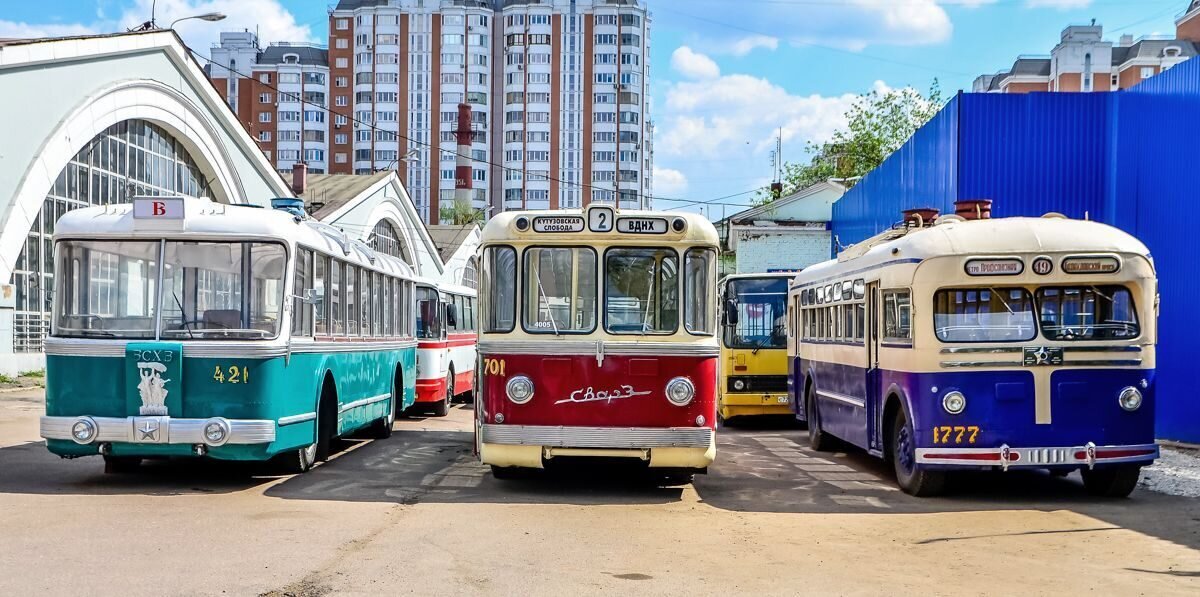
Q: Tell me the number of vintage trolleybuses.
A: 3